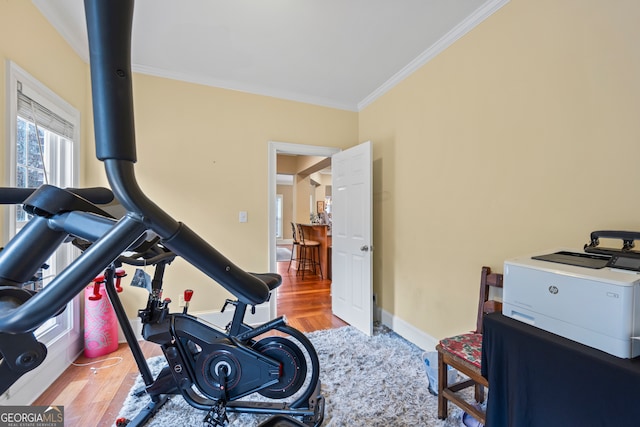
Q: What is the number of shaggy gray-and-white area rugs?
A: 1